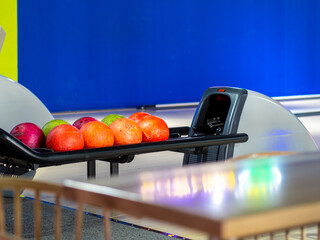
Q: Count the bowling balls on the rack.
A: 9